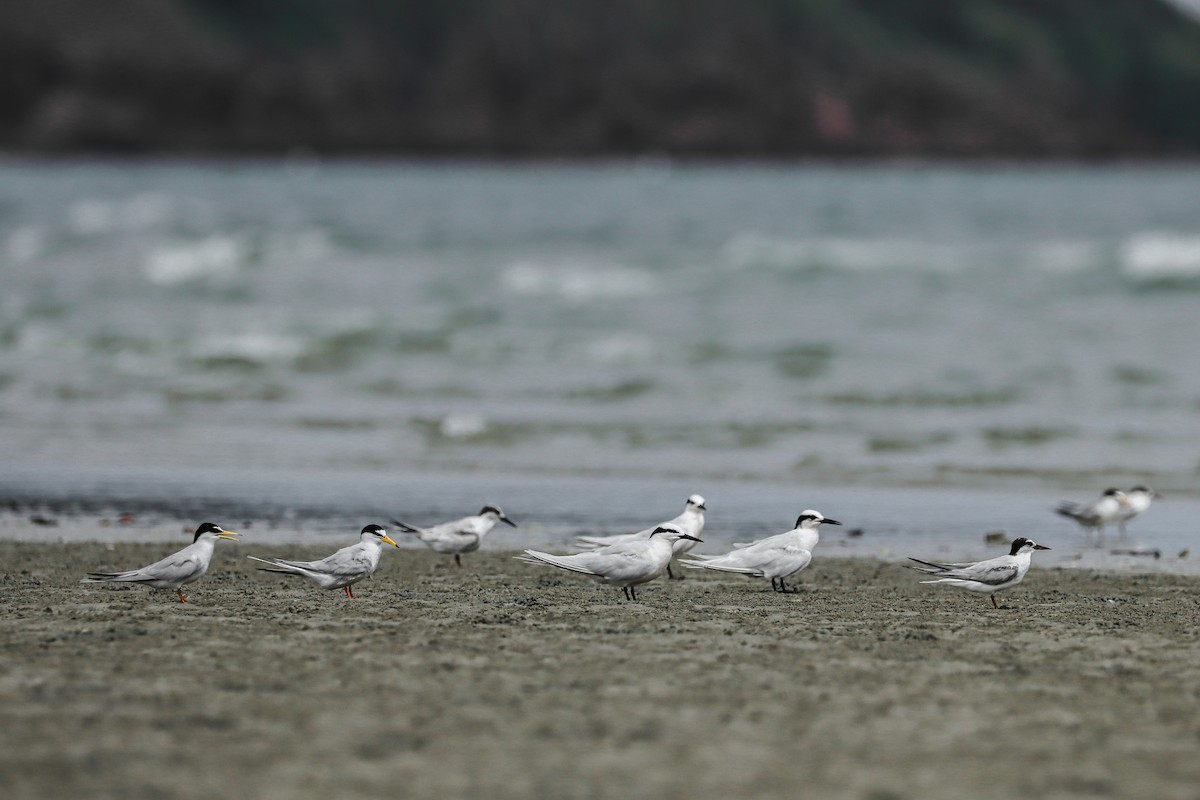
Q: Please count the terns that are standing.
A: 9